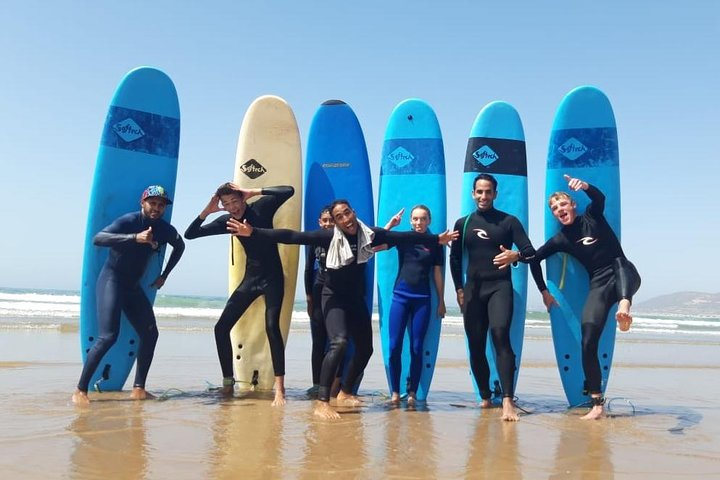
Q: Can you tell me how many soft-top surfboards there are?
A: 6